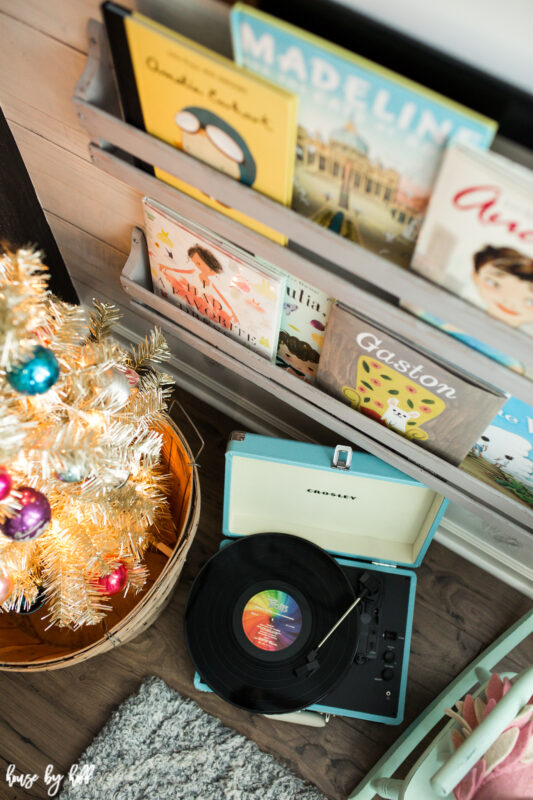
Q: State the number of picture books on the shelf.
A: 7